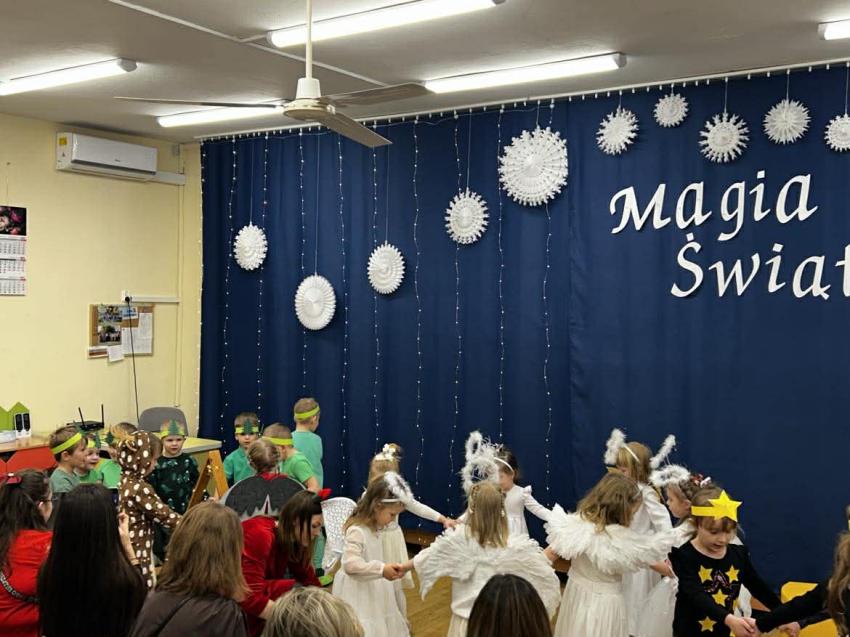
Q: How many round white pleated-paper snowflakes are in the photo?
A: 10